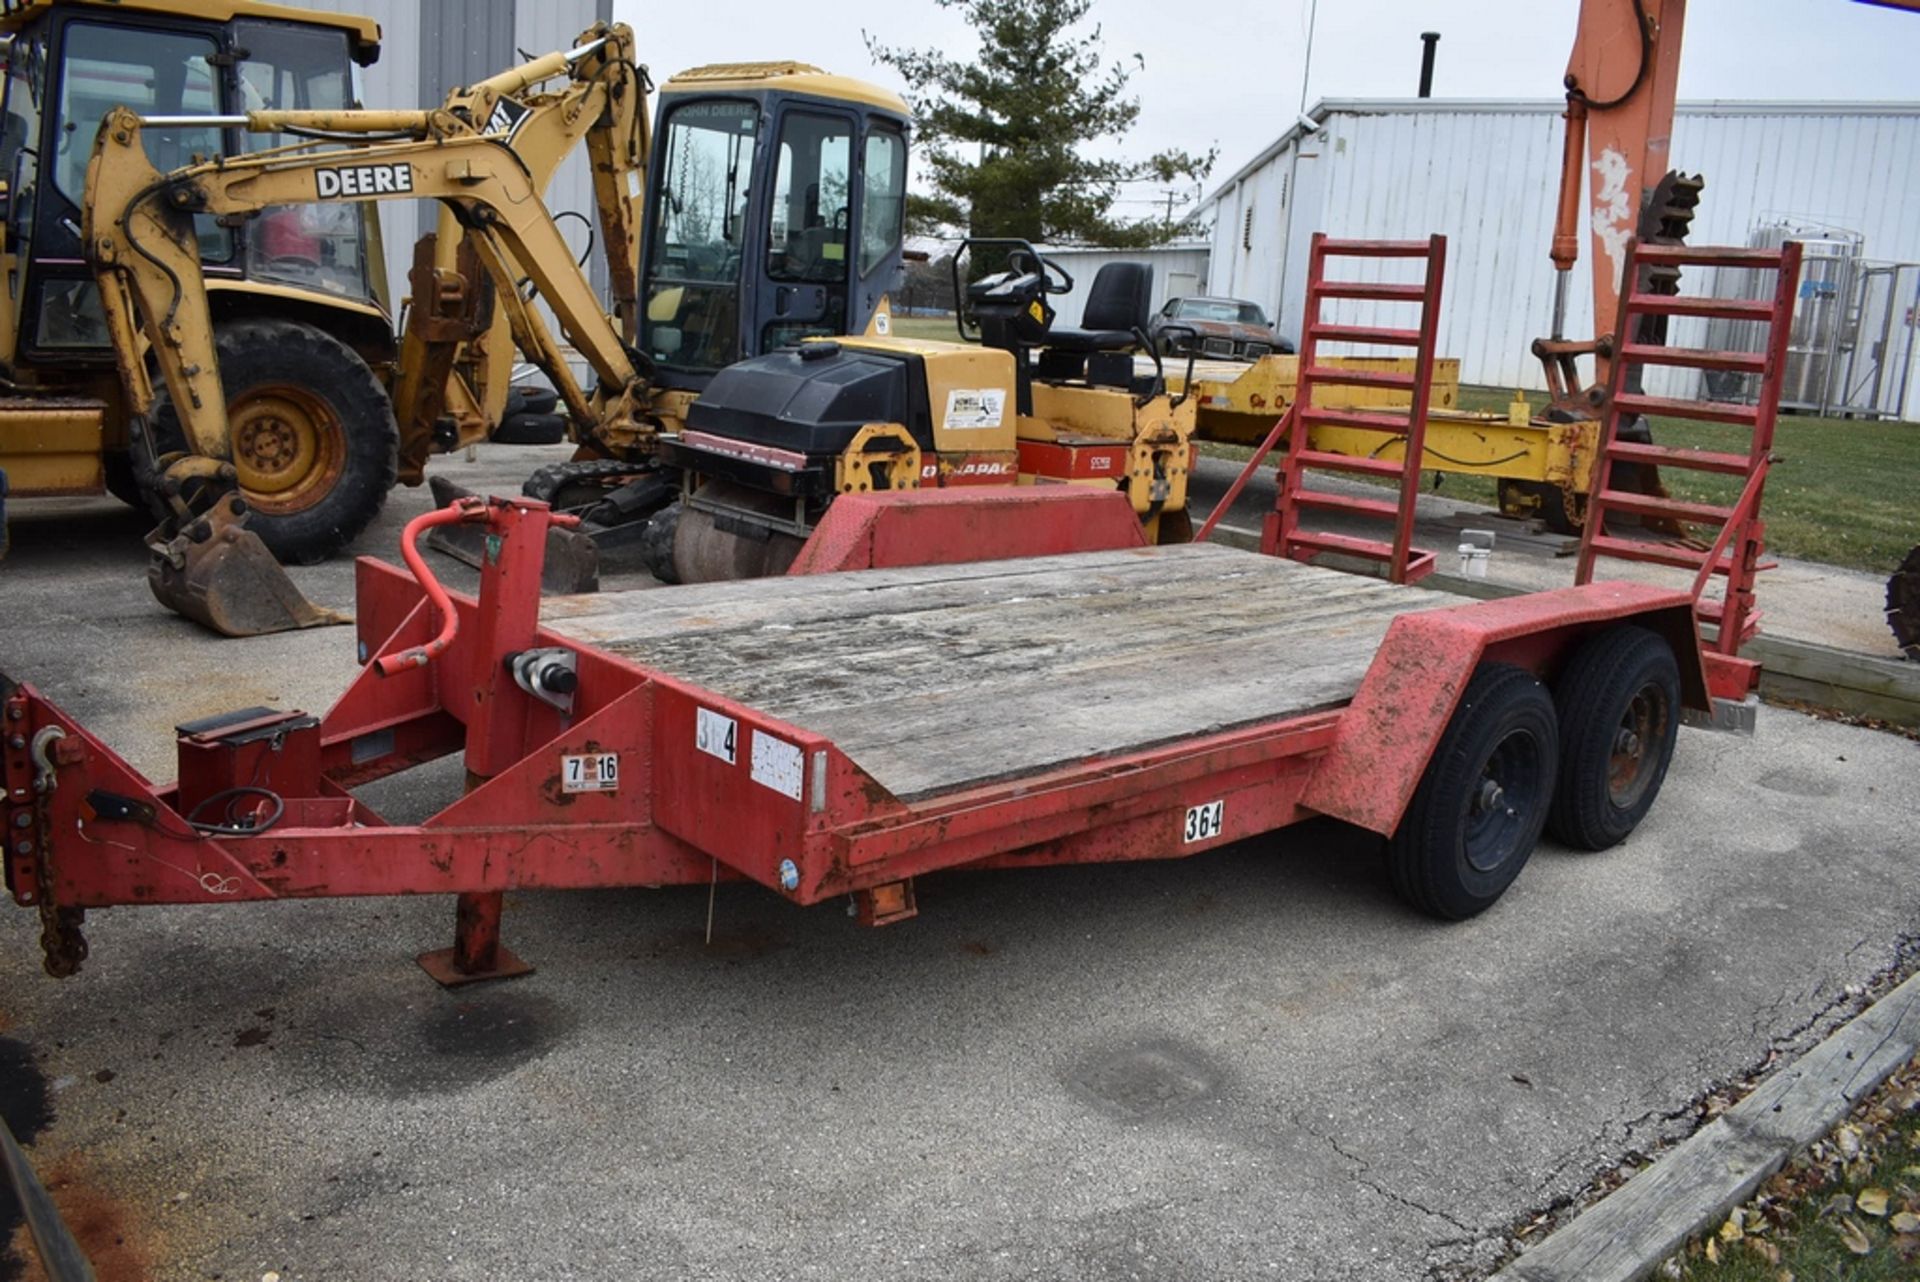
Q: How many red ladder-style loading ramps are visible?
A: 2